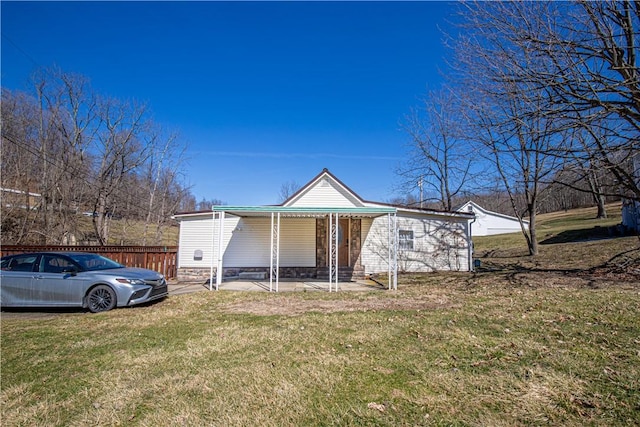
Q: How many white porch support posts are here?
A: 4